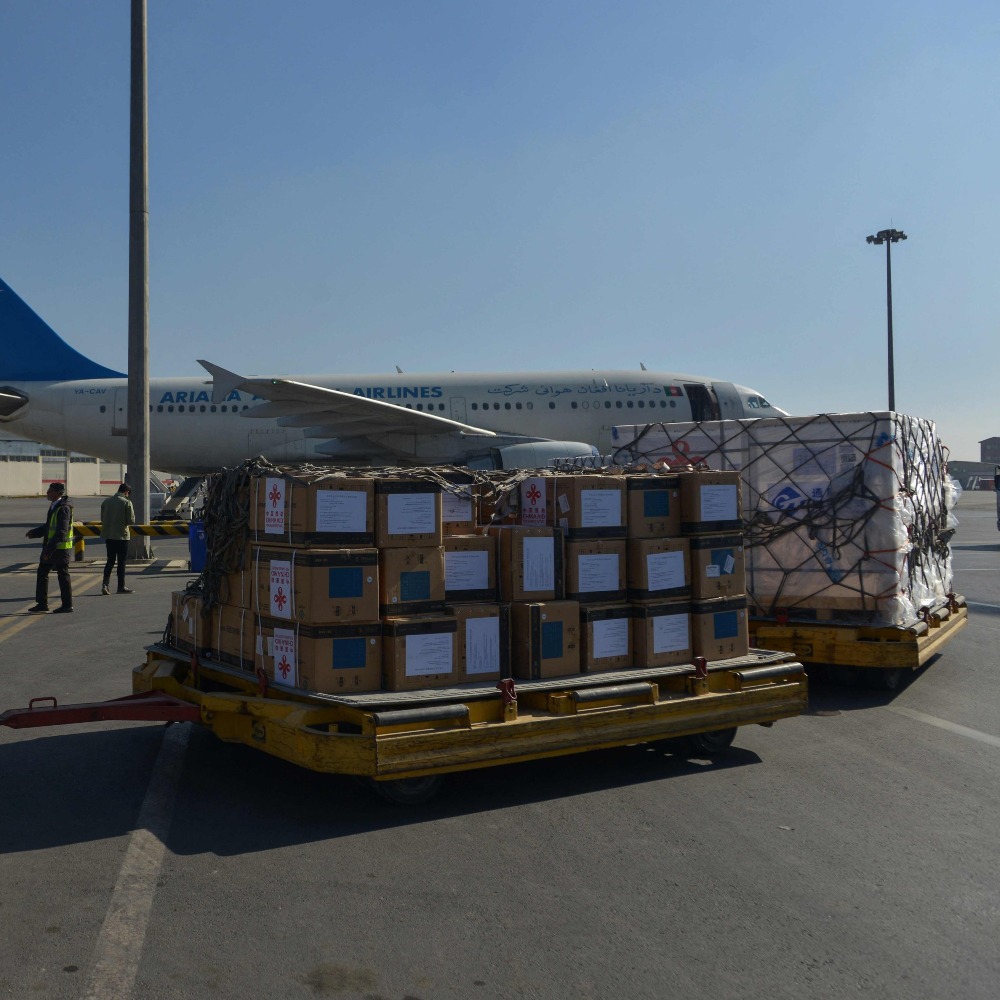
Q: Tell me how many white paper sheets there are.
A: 13